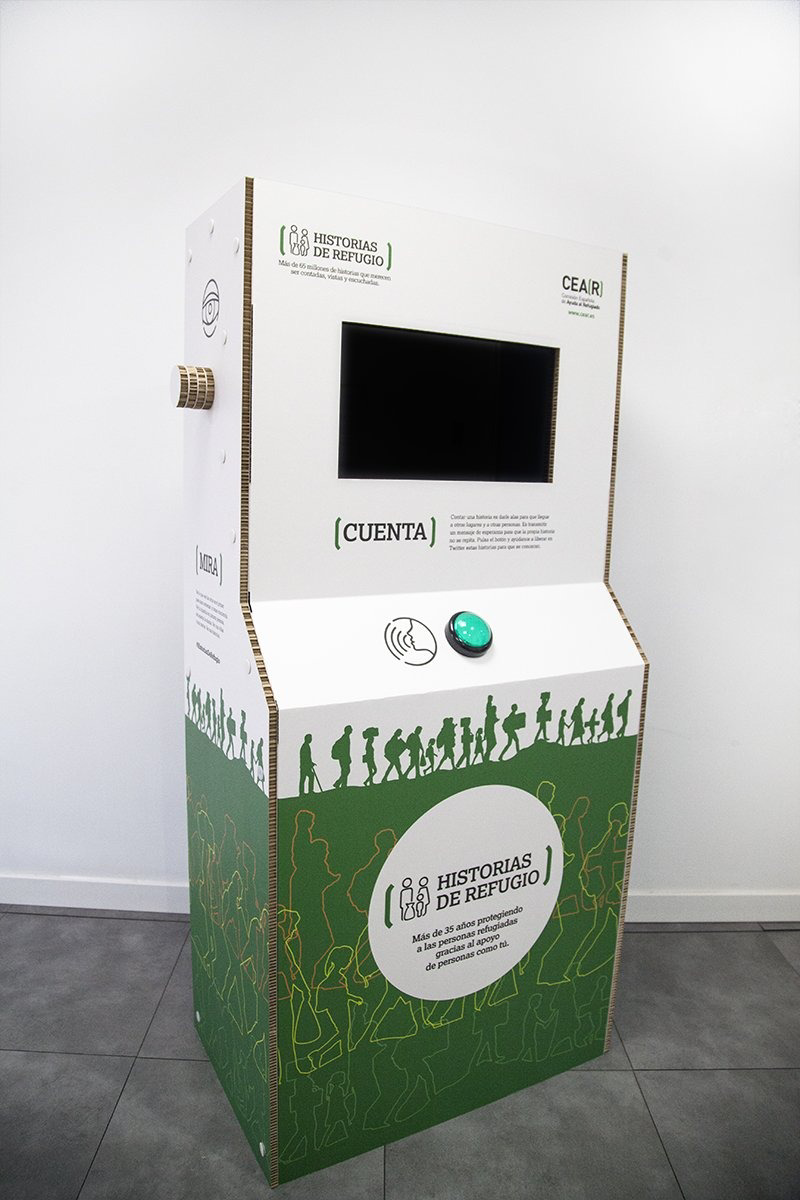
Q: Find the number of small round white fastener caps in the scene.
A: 11